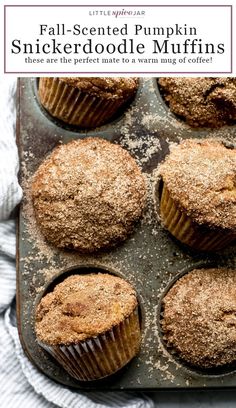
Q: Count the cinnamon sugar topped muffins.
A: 6